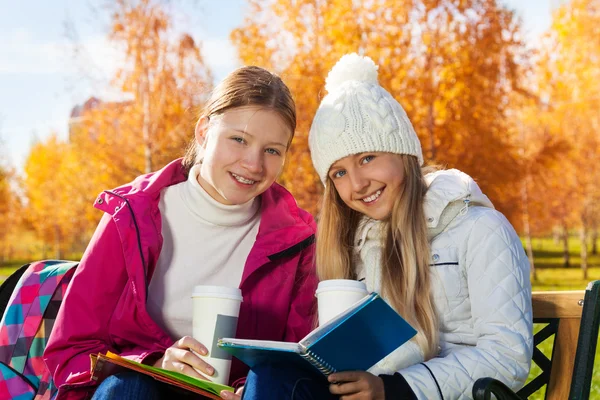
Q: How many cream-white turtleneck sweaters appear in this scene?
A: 1